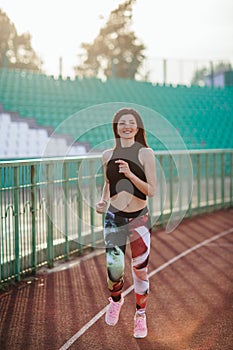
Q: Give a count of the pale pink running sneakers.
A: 2